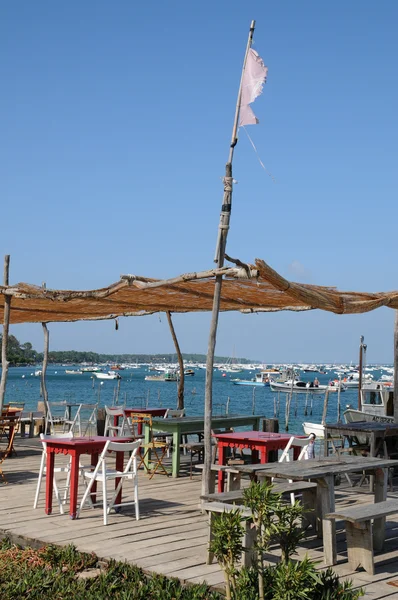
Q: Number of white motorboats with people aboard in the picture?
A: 1